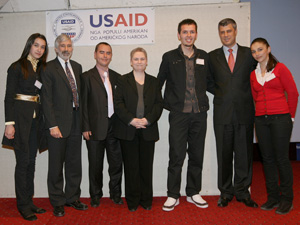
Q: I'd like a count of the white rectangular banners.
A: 1